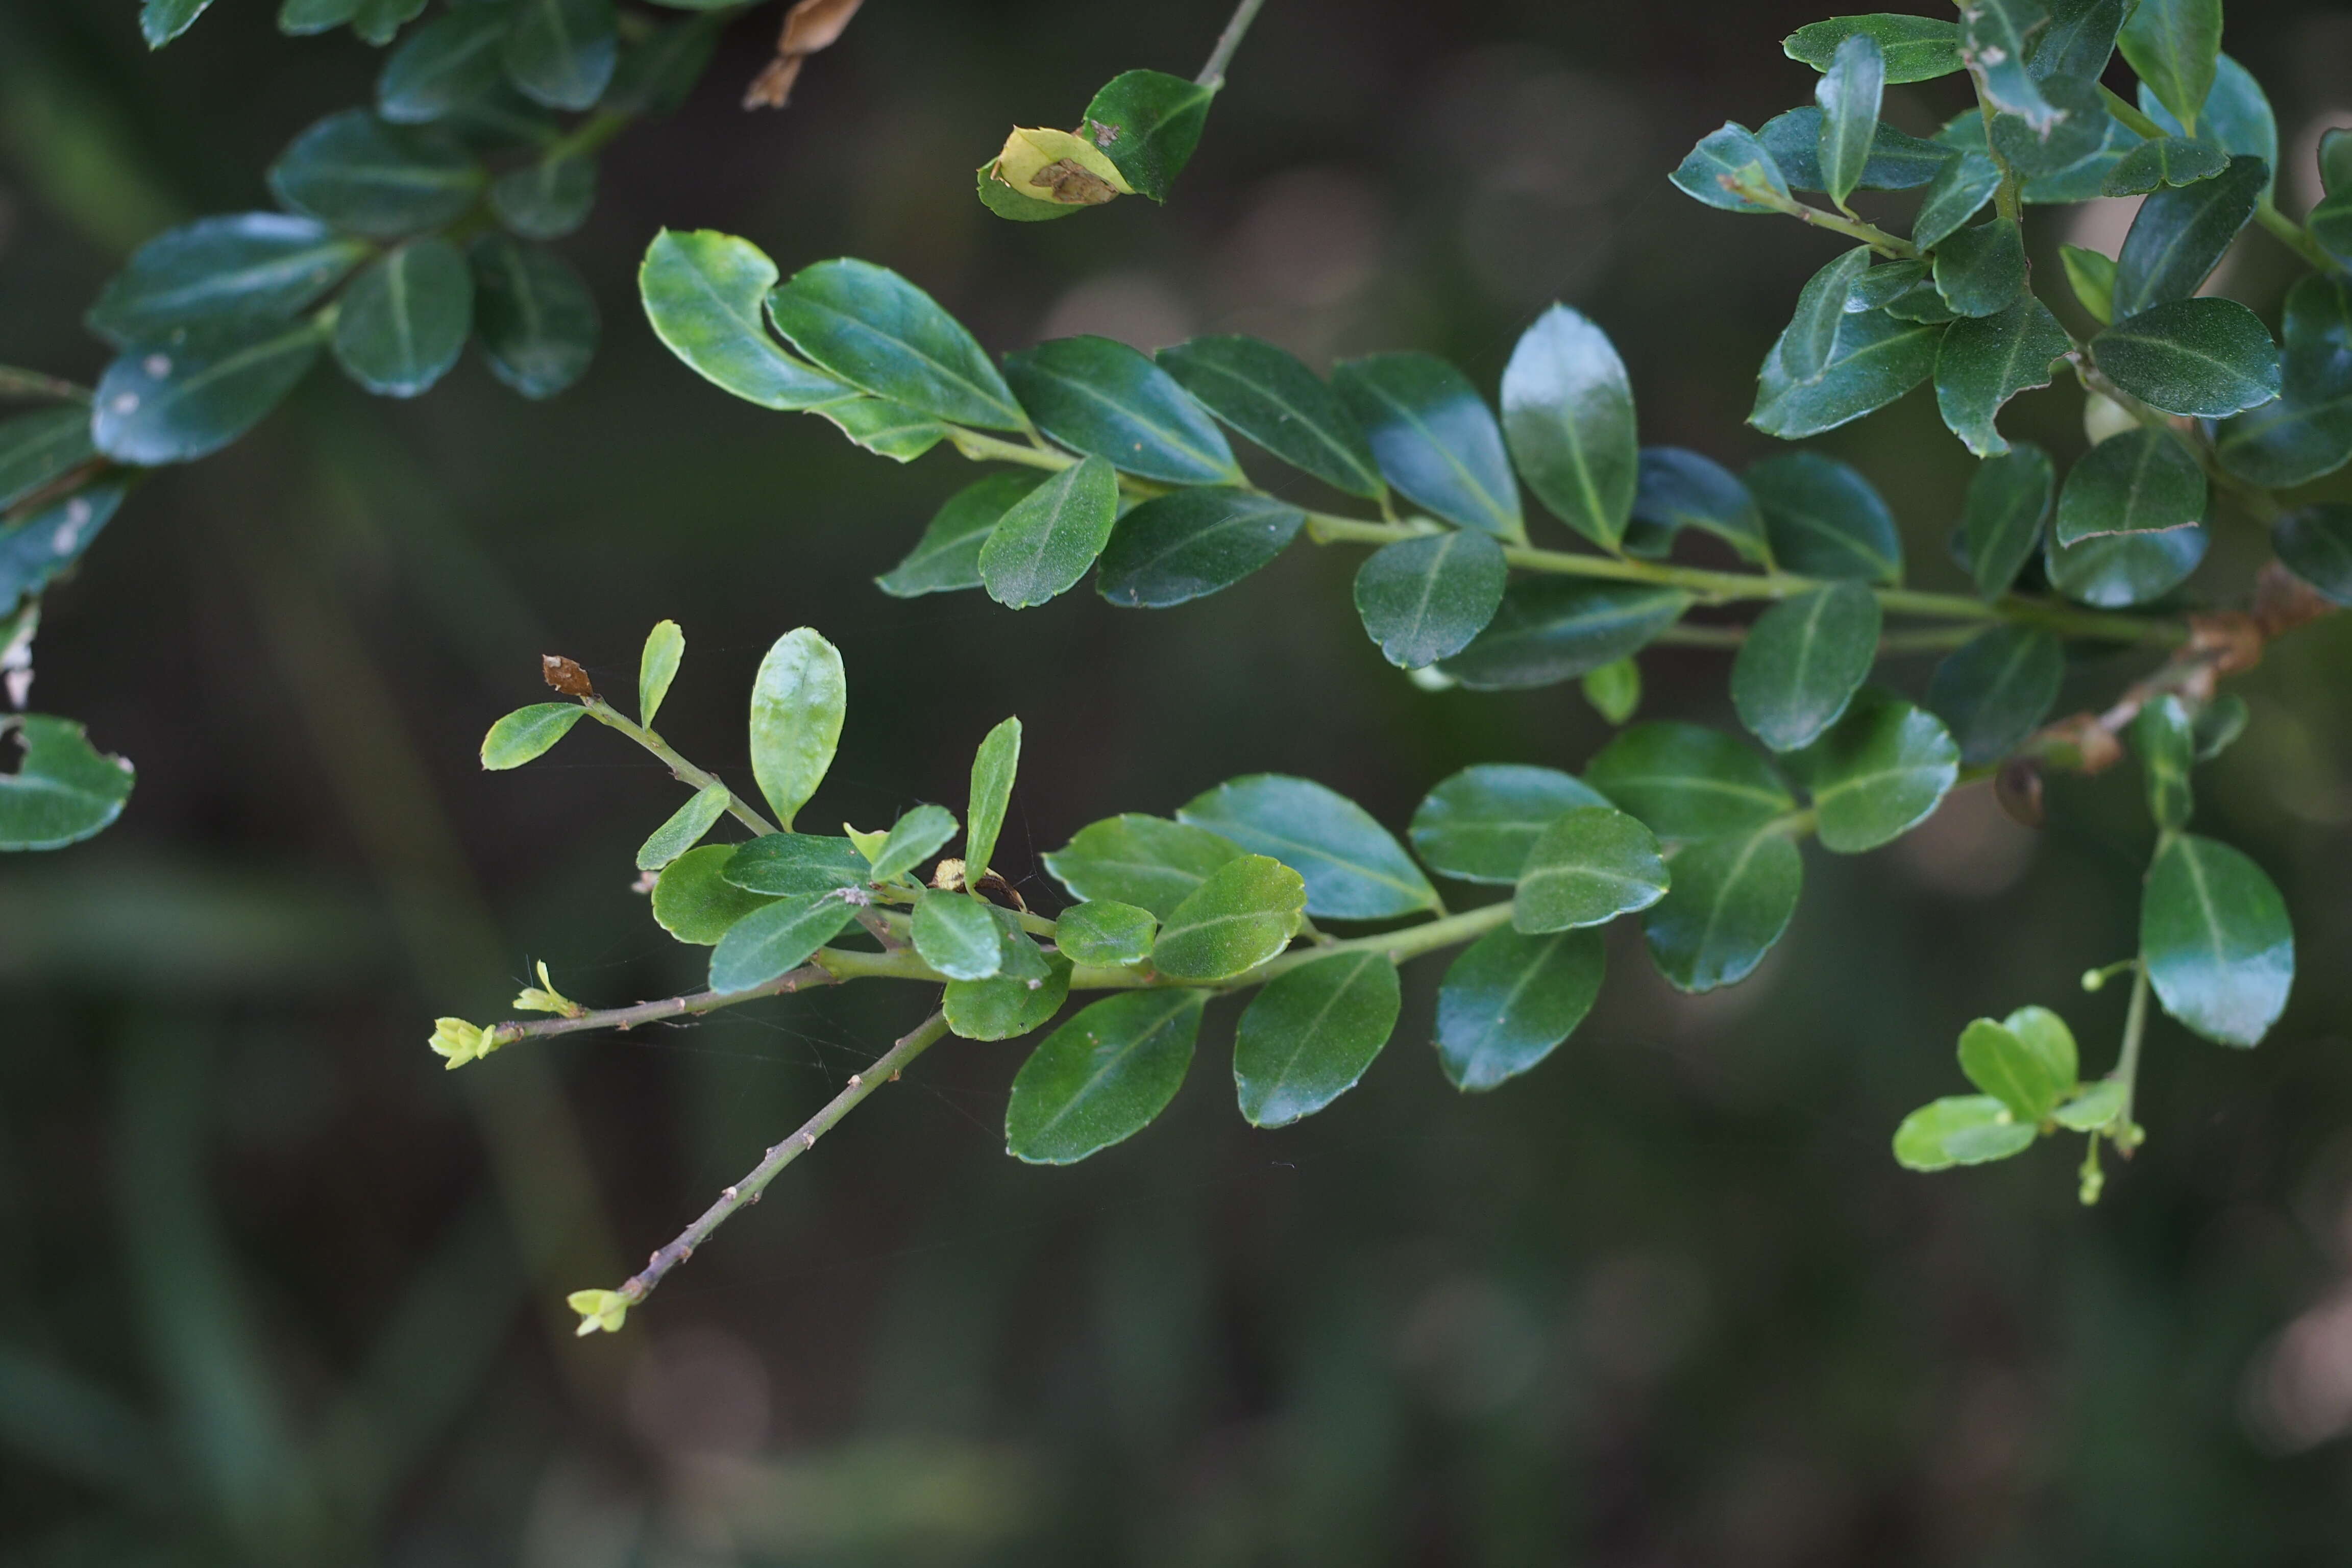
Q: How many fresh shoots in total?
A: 3